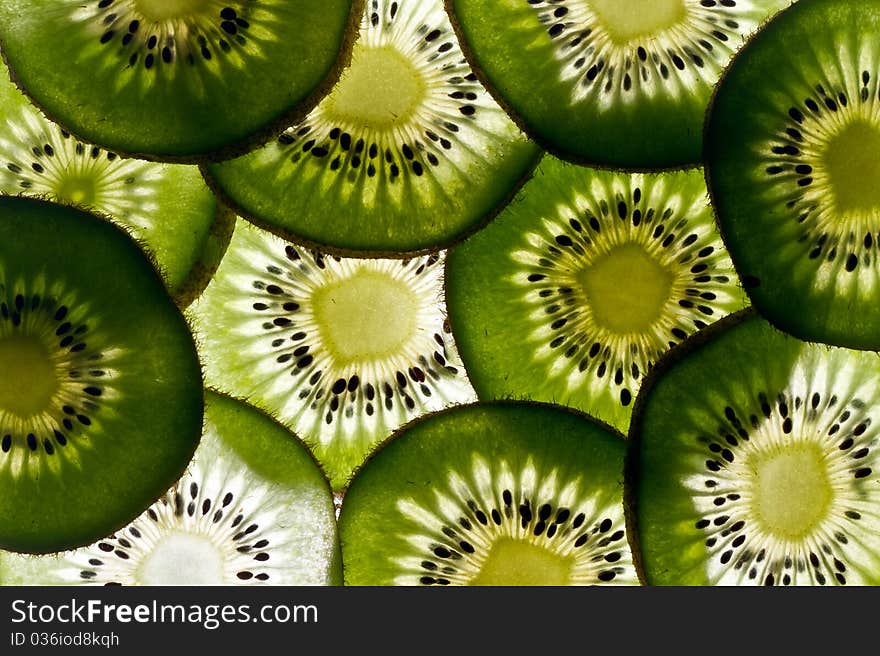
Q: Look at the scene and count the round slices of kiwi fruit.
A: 11